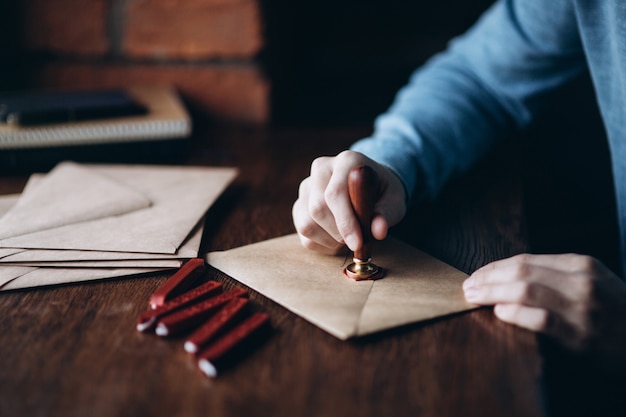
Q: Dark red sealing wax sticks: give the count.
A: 5